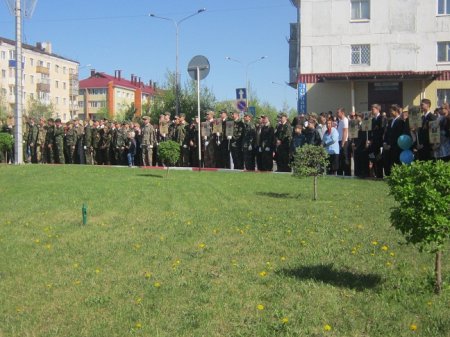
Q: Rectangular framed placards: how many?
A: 8